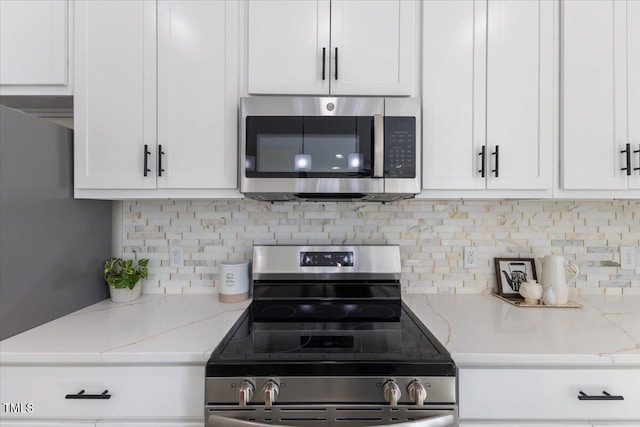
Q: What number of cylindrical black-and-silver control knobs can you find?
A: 4